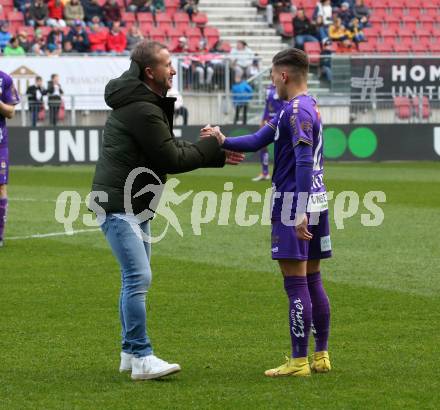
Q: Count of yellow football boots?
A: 2